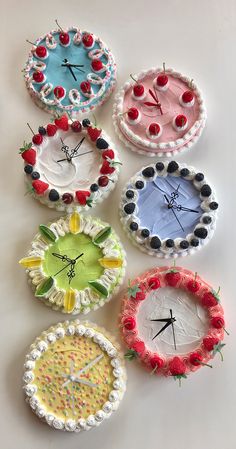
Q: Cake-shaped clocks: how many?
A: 7